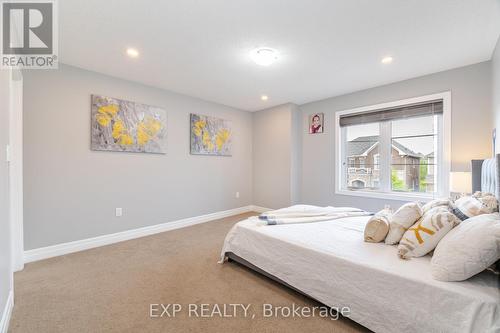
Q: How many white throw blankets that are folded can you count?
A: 1